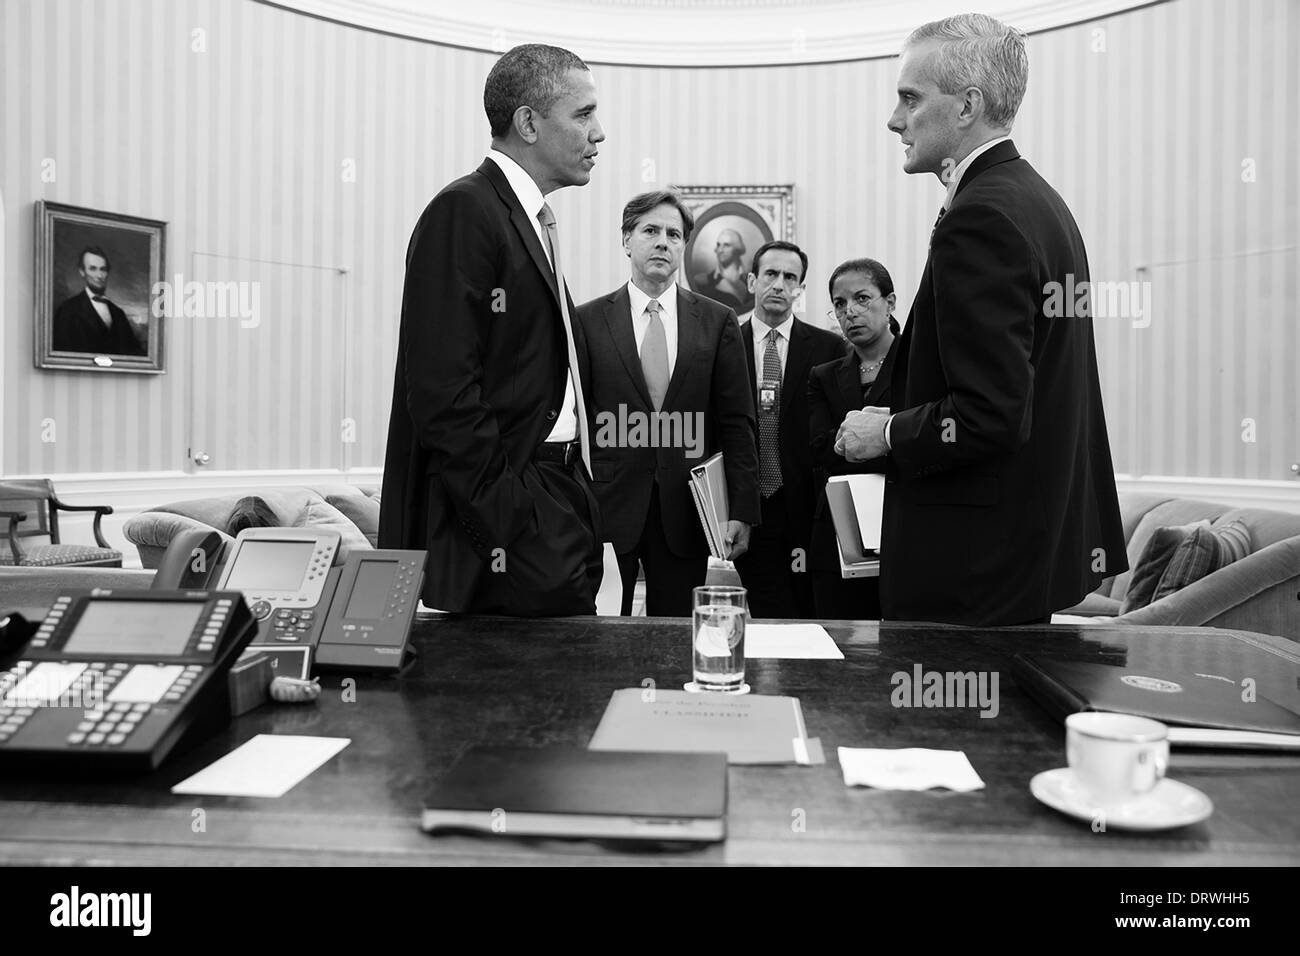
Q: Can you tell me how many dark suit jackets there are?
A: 5